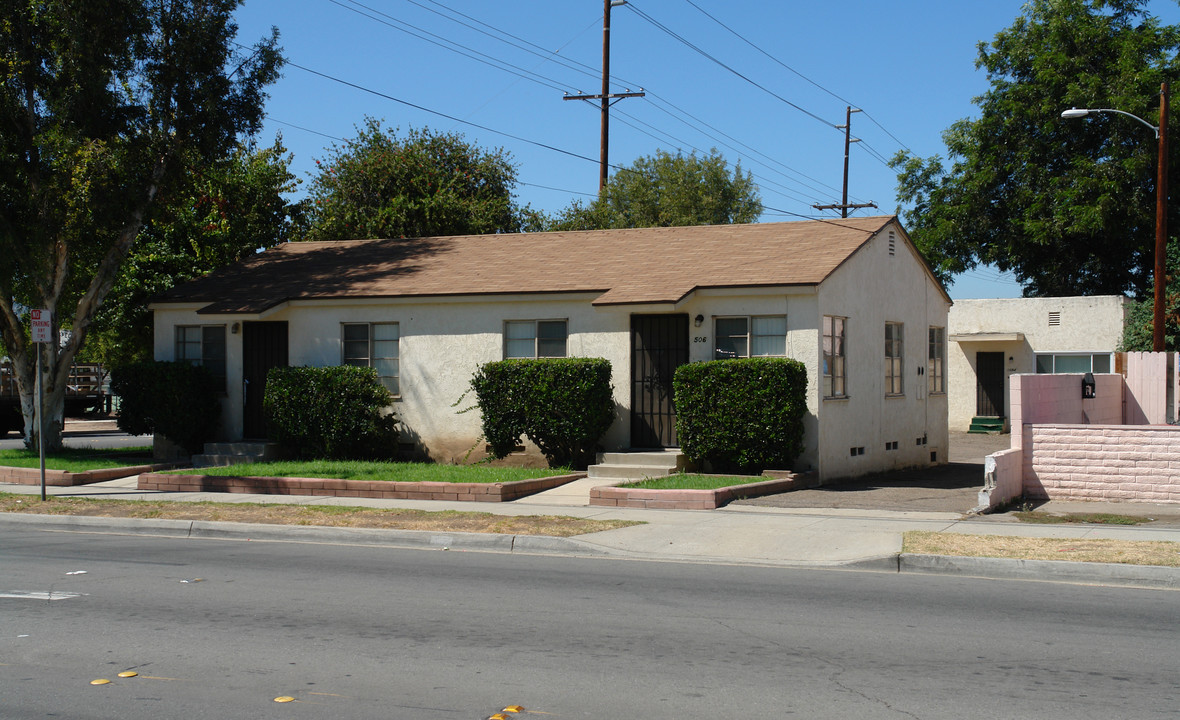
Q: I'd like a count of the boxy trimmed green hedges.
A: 4